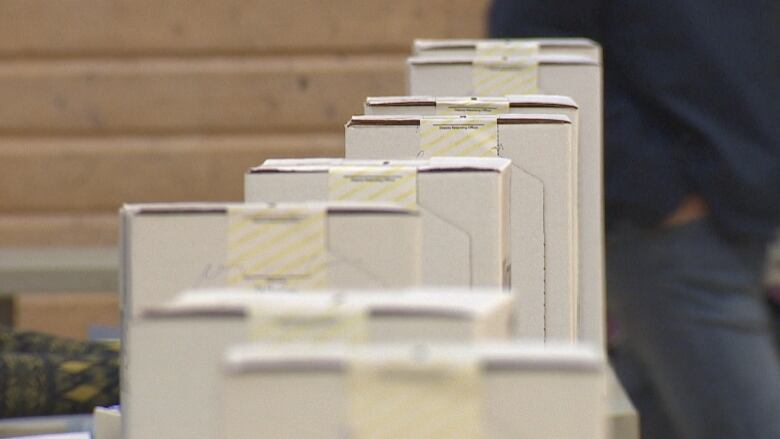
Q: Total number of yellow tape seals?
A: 8